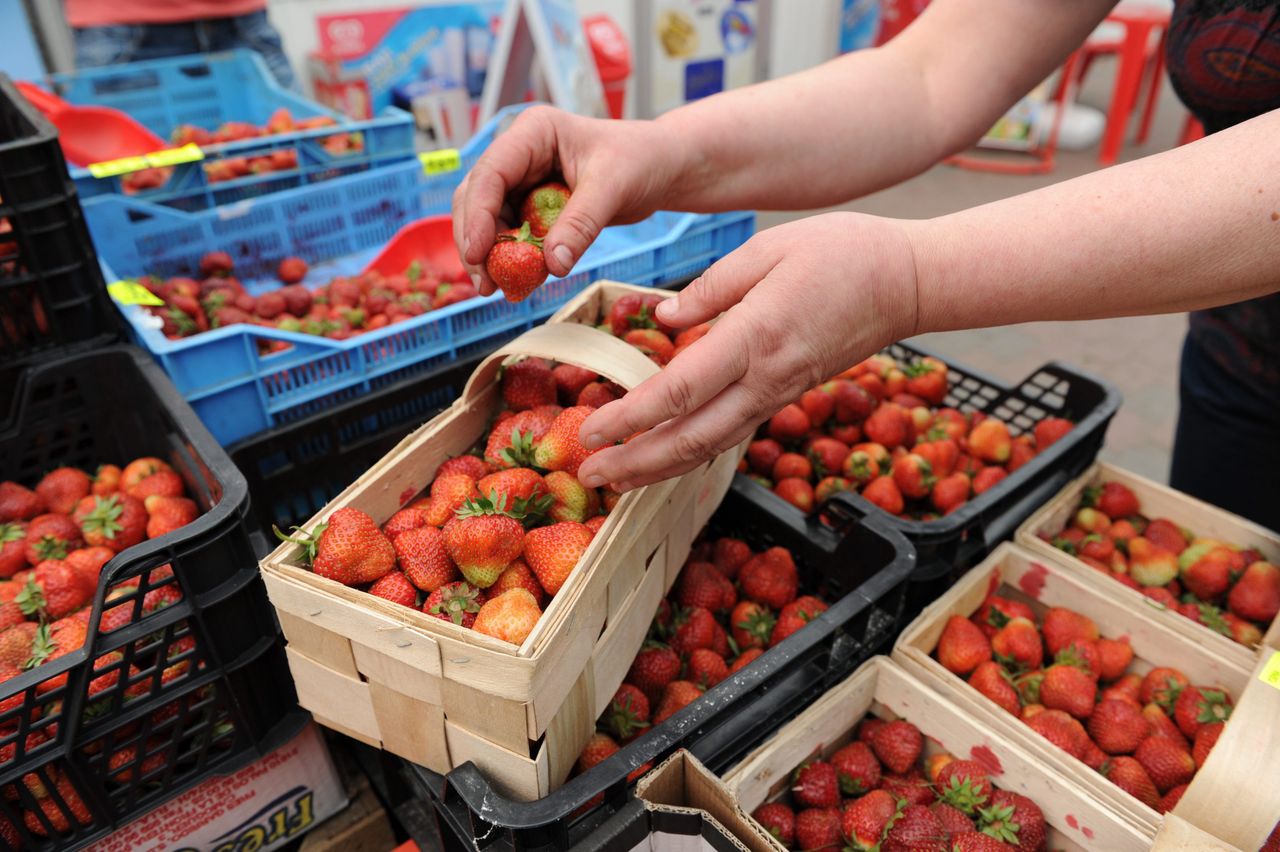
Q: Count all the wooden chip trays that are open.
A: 4